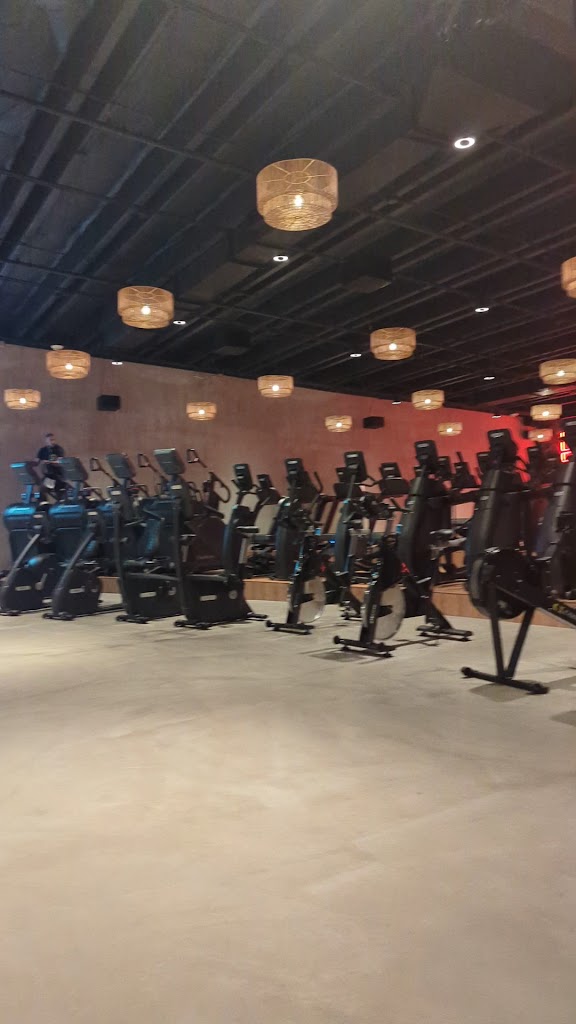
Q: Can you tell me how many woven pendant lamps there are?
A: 14